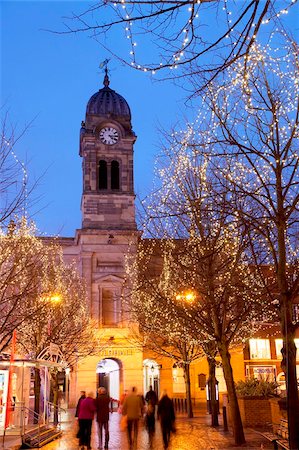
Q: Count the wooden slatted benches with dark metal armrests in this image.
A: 1